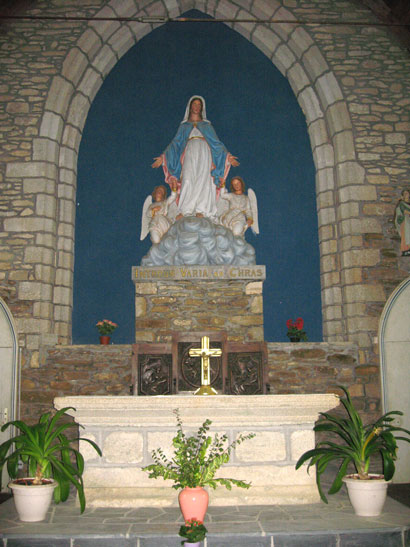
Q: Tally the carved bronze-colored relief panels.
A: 3